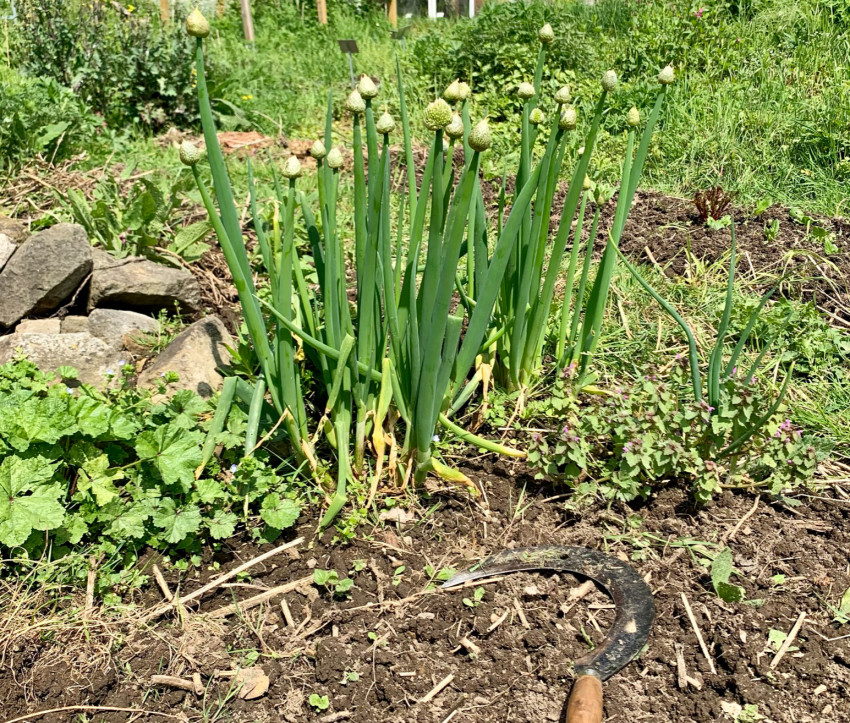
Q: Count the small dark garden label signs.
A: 2